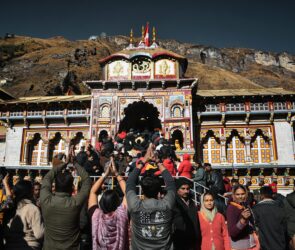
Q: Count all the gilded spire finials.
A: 3